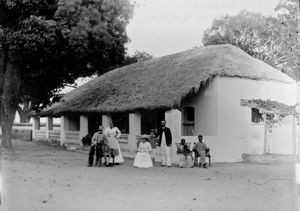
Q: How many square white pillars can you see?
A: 7